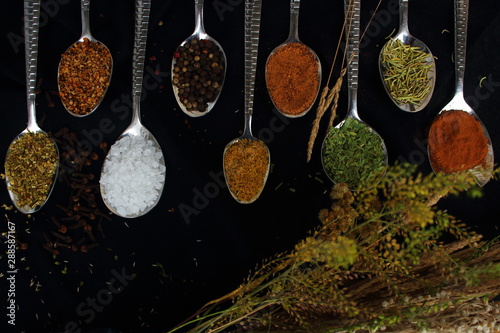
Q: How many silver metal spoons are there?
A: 9